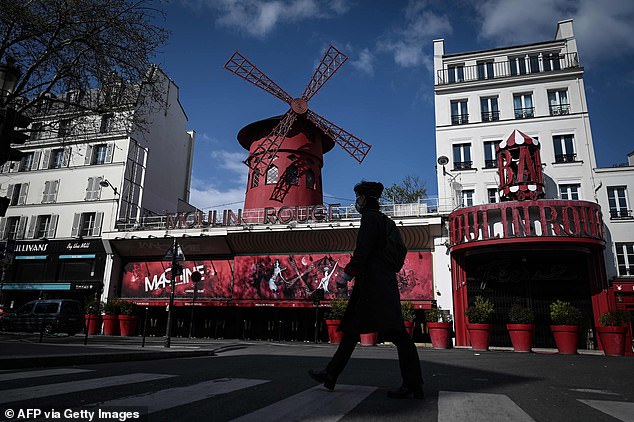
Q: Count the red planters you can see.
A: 11